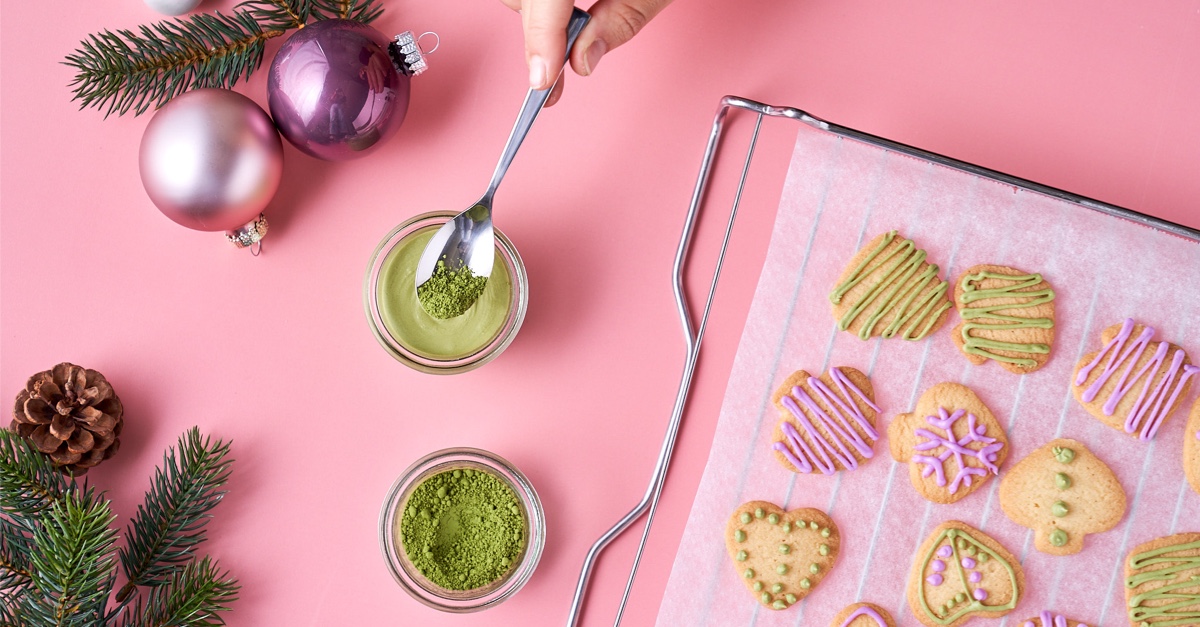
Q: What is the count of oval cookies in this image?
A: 0